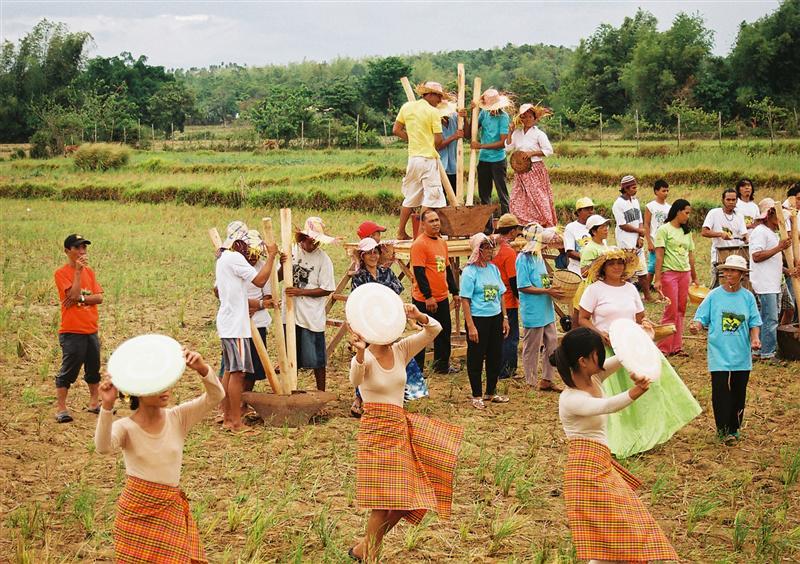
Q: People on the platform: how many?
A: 4